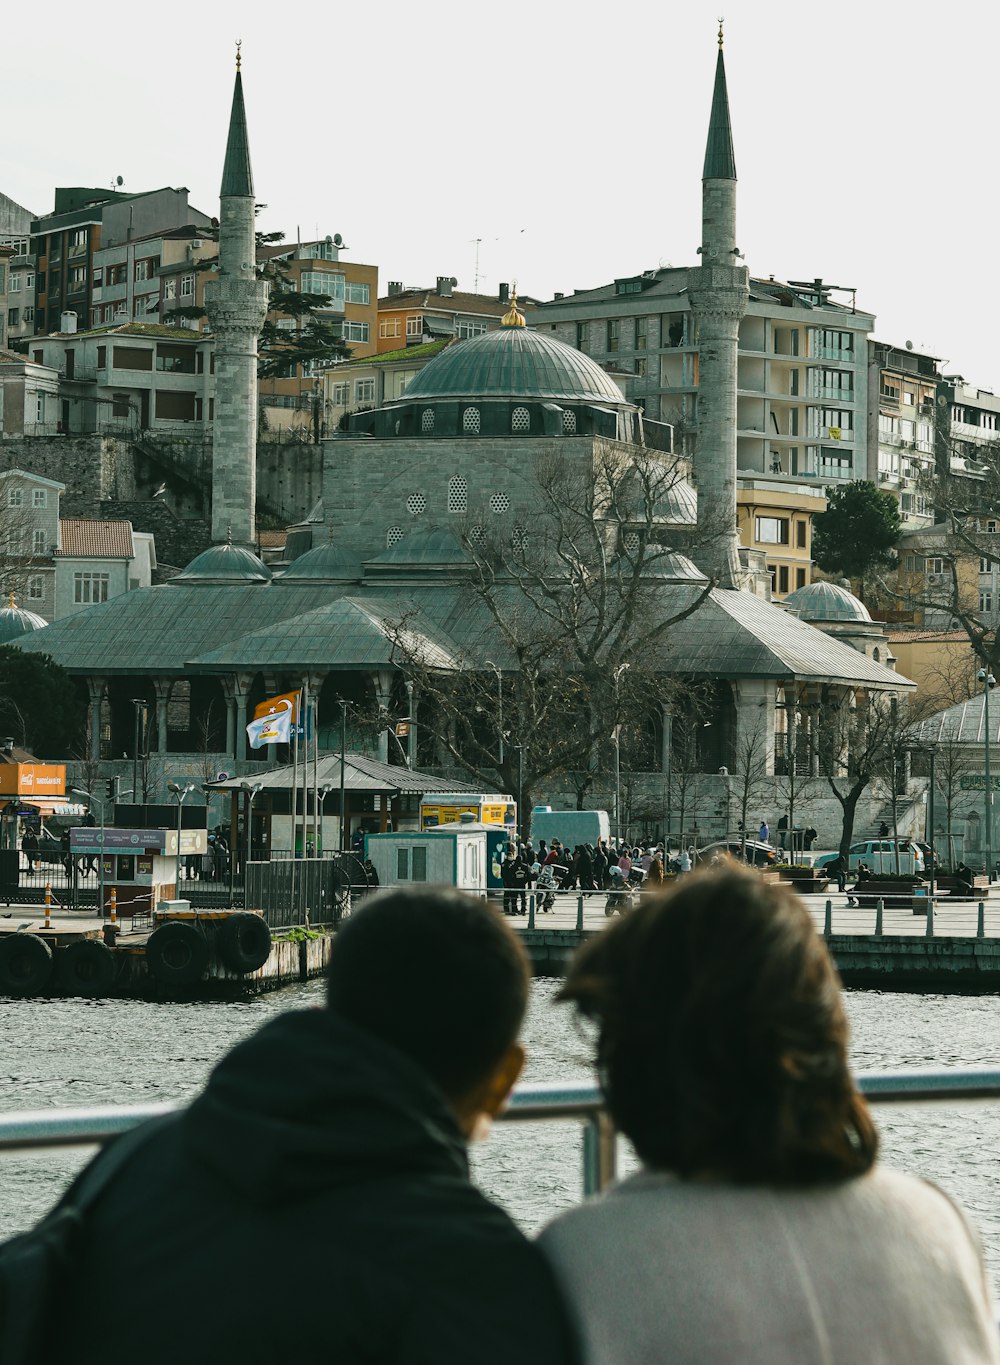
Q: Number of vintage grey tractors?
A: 0